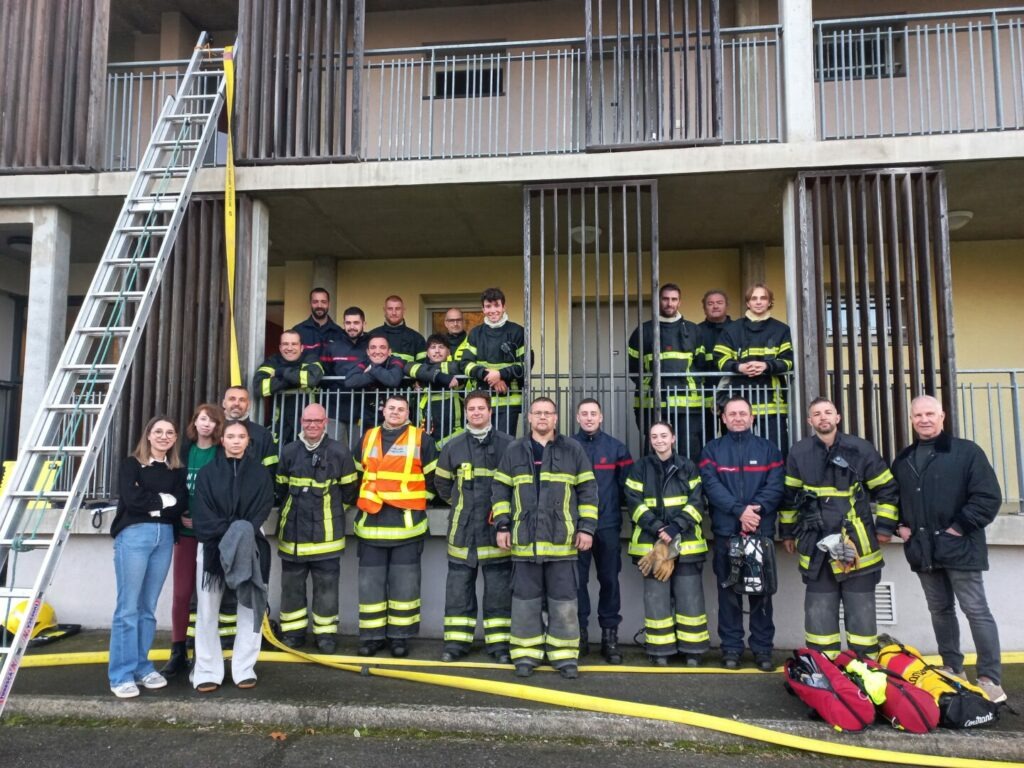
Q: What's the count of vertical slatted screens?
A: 6